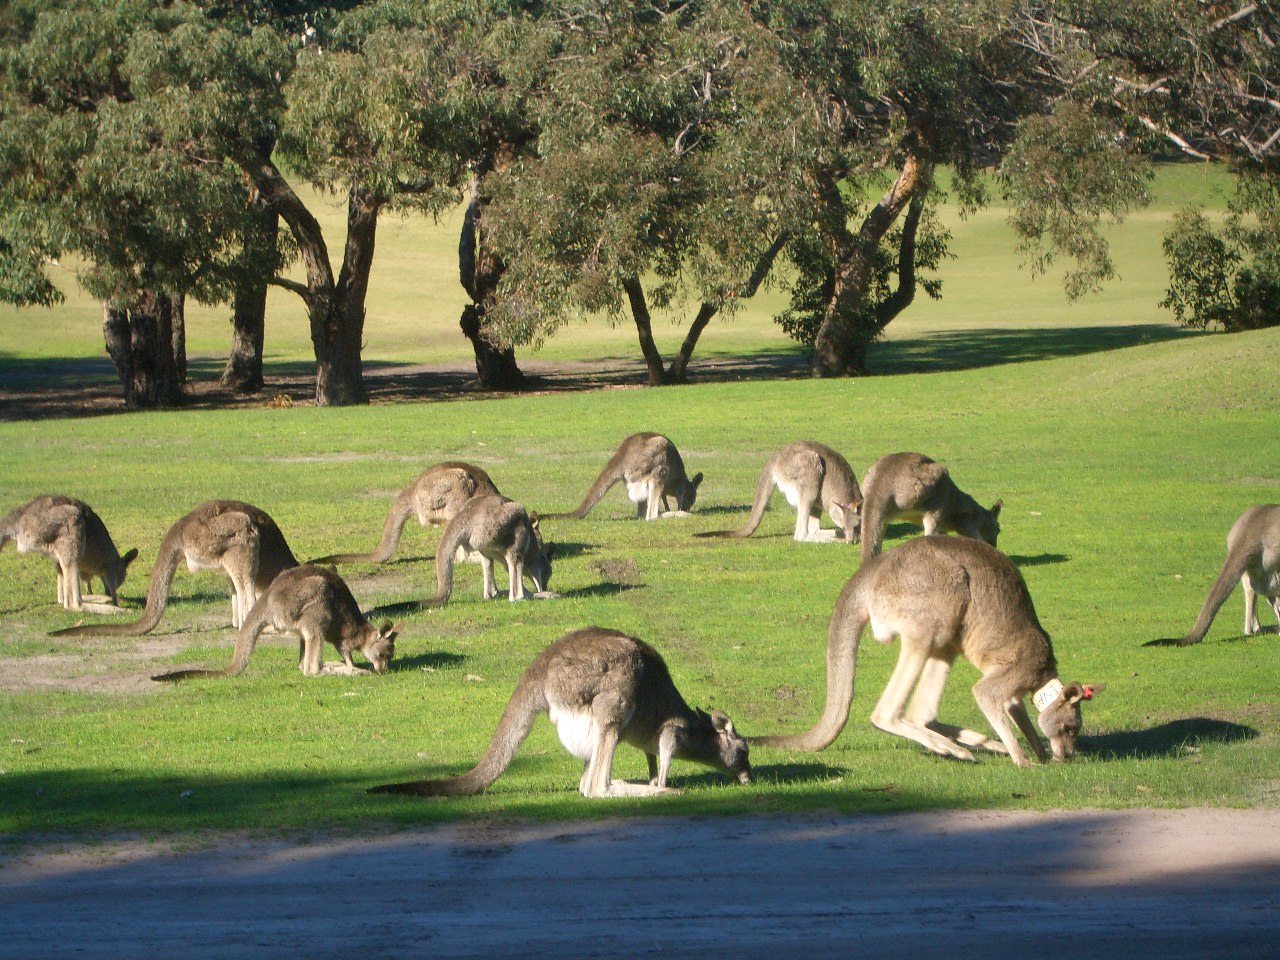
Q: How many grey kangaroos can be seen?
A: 11